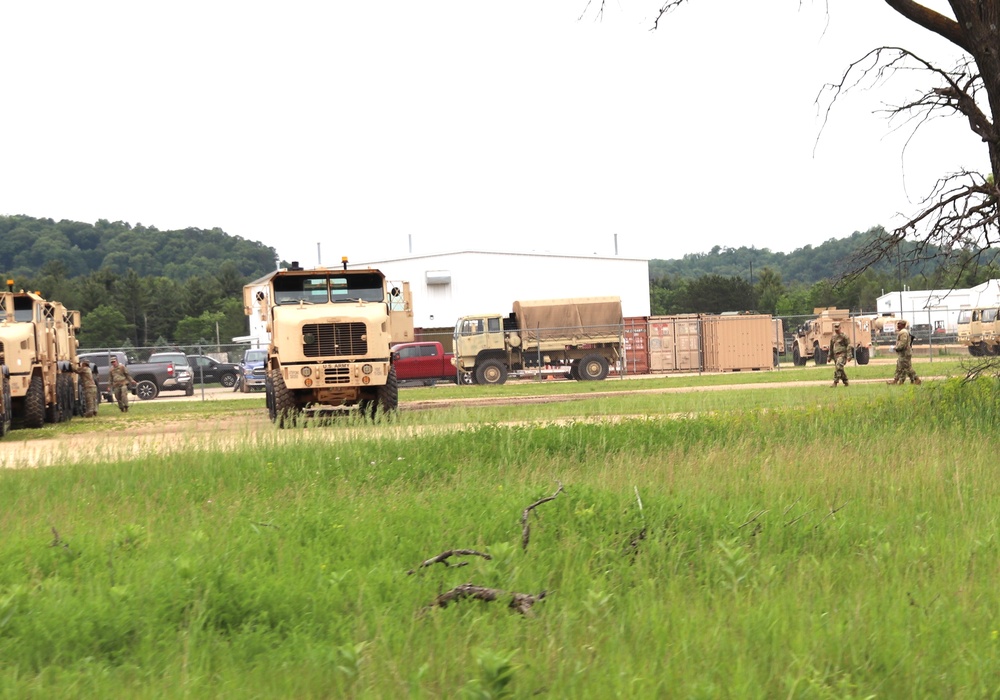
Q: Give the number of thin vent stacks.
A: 3